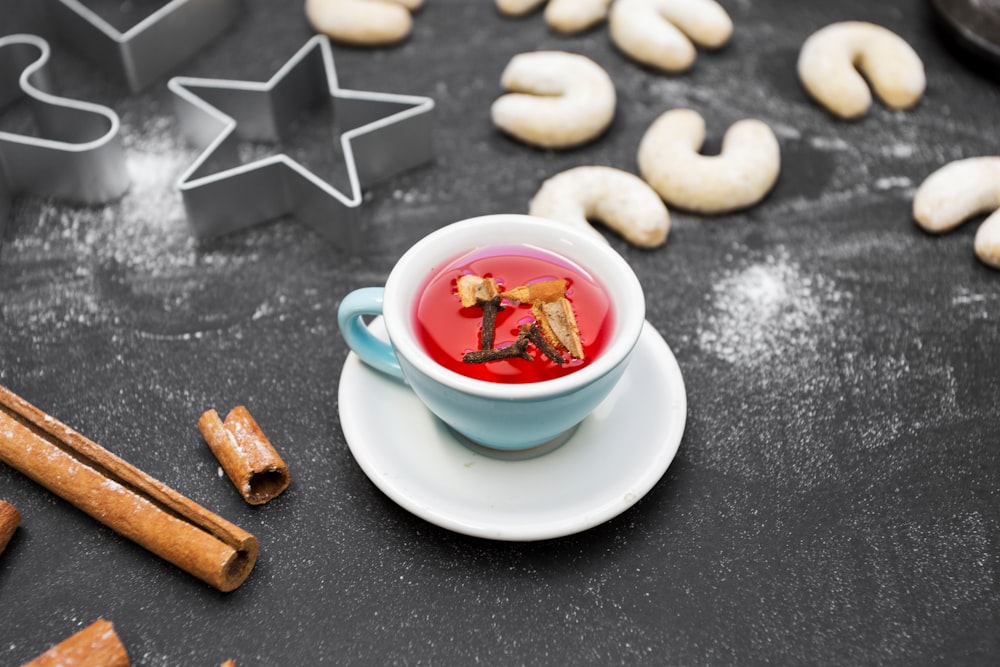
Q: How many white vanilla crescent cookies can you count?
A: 8